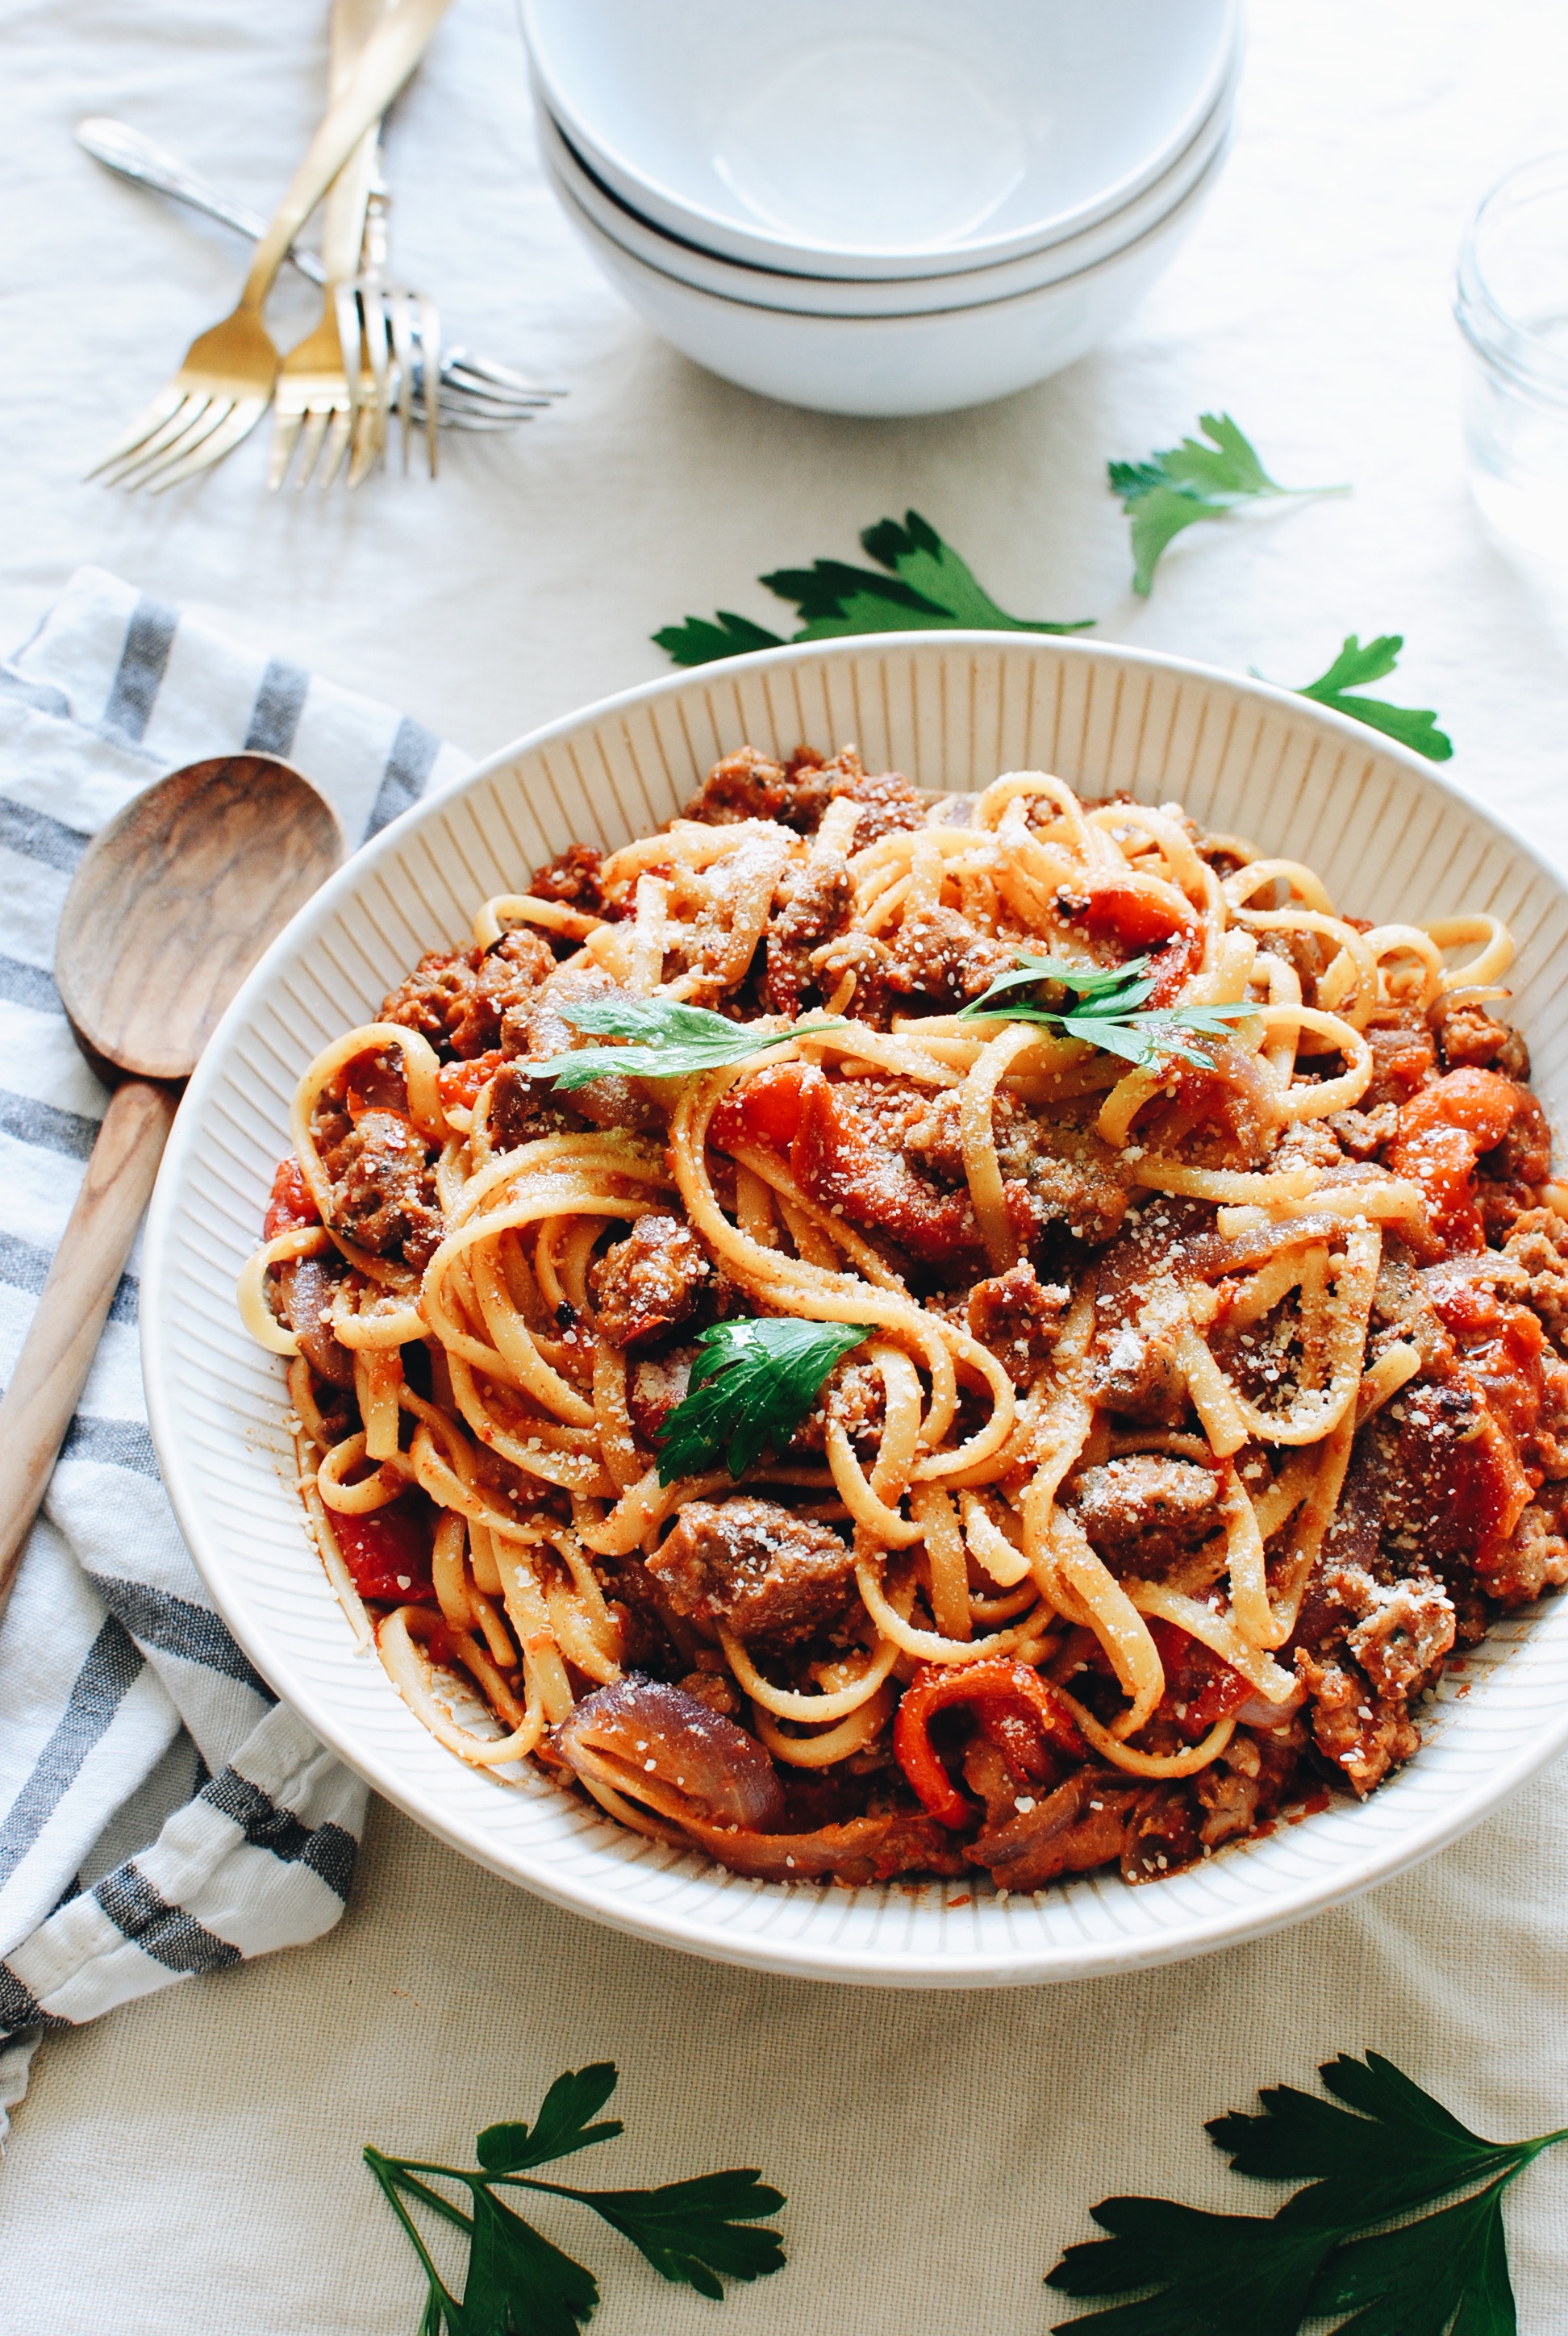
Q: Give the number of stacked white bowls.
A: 3